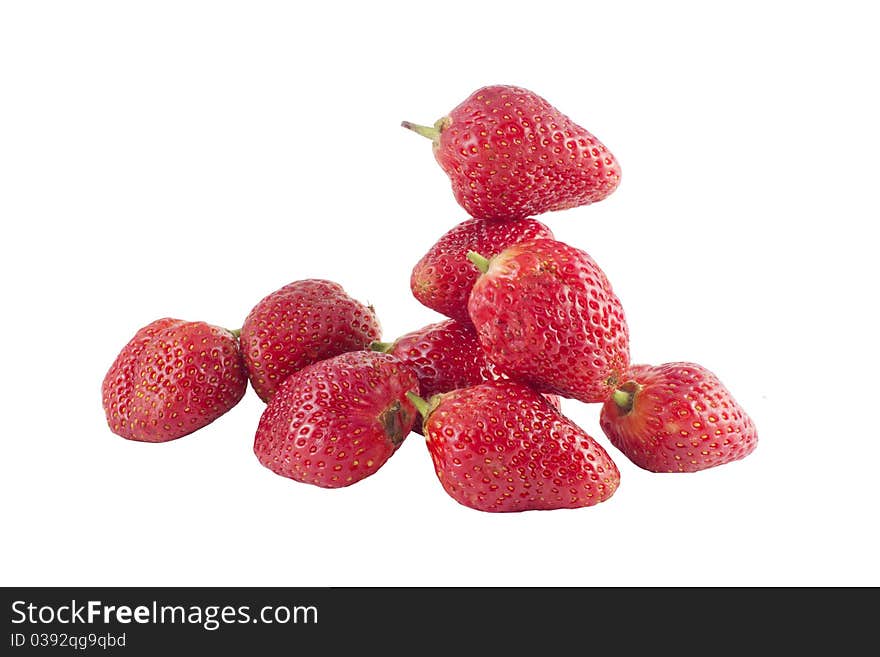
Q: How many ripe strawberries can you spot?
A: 9